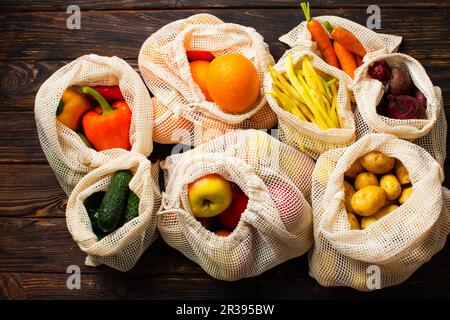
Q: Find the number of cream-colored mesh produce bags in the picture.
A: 8